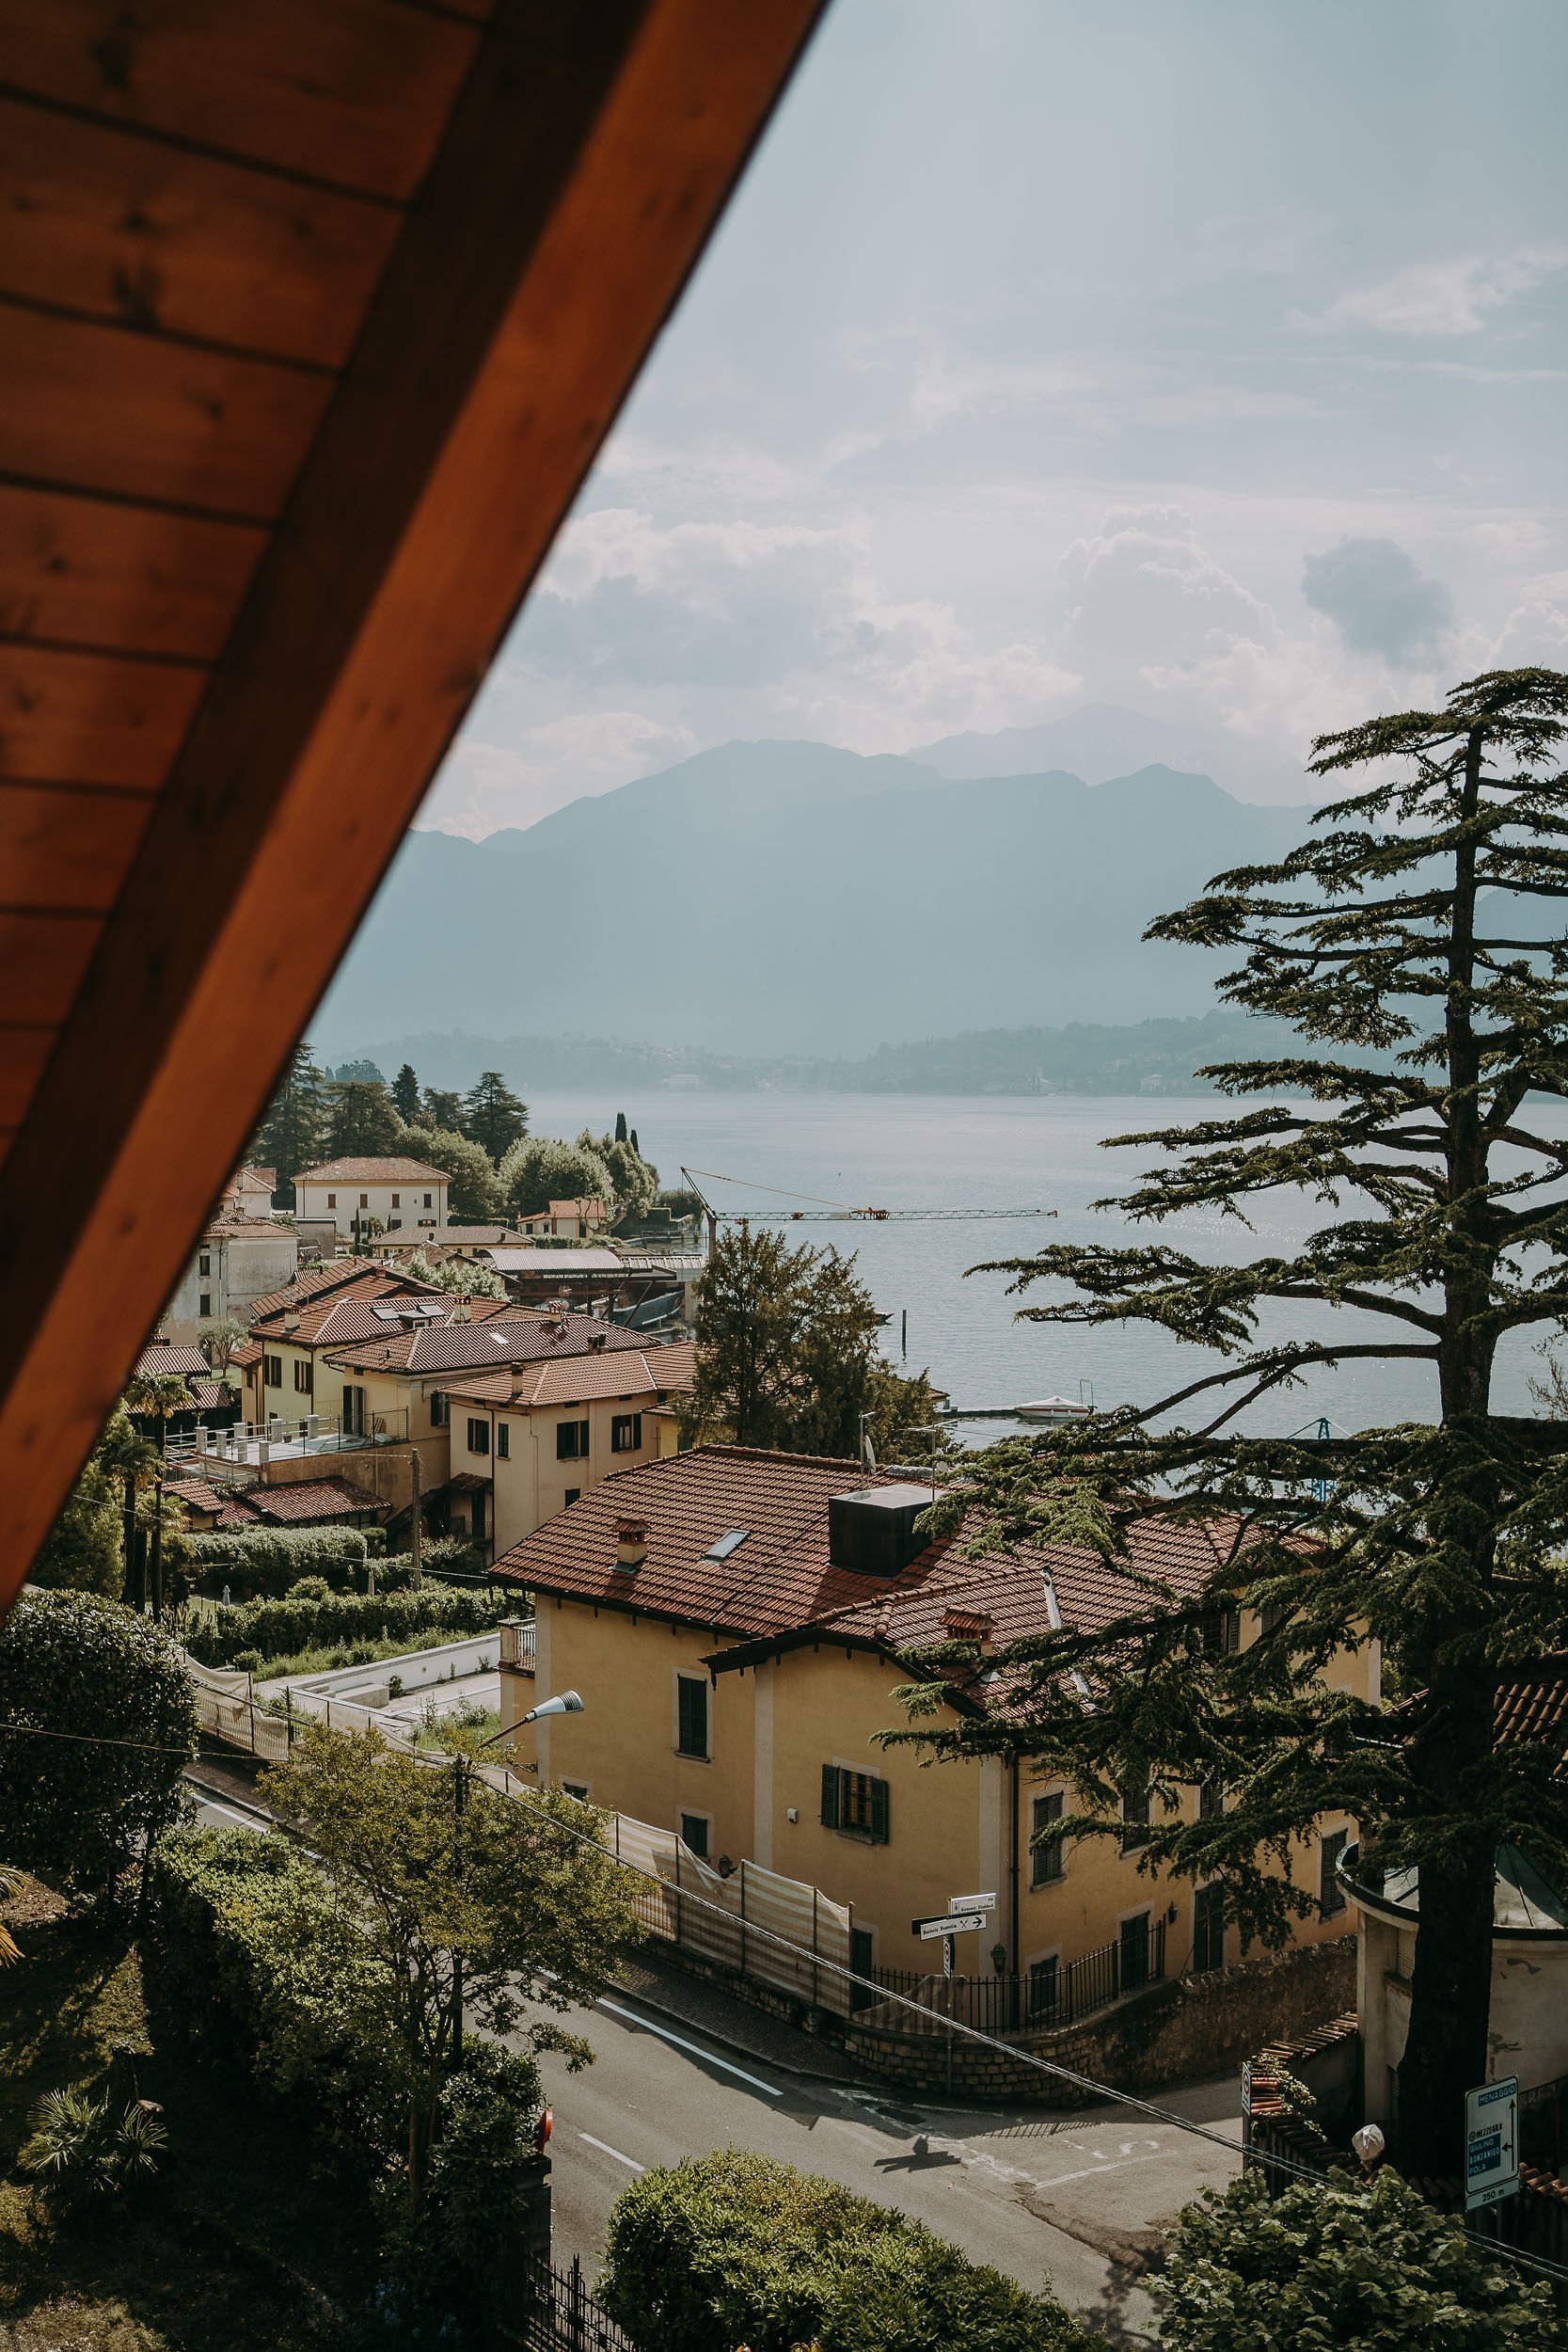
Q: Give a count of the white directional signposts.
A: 2